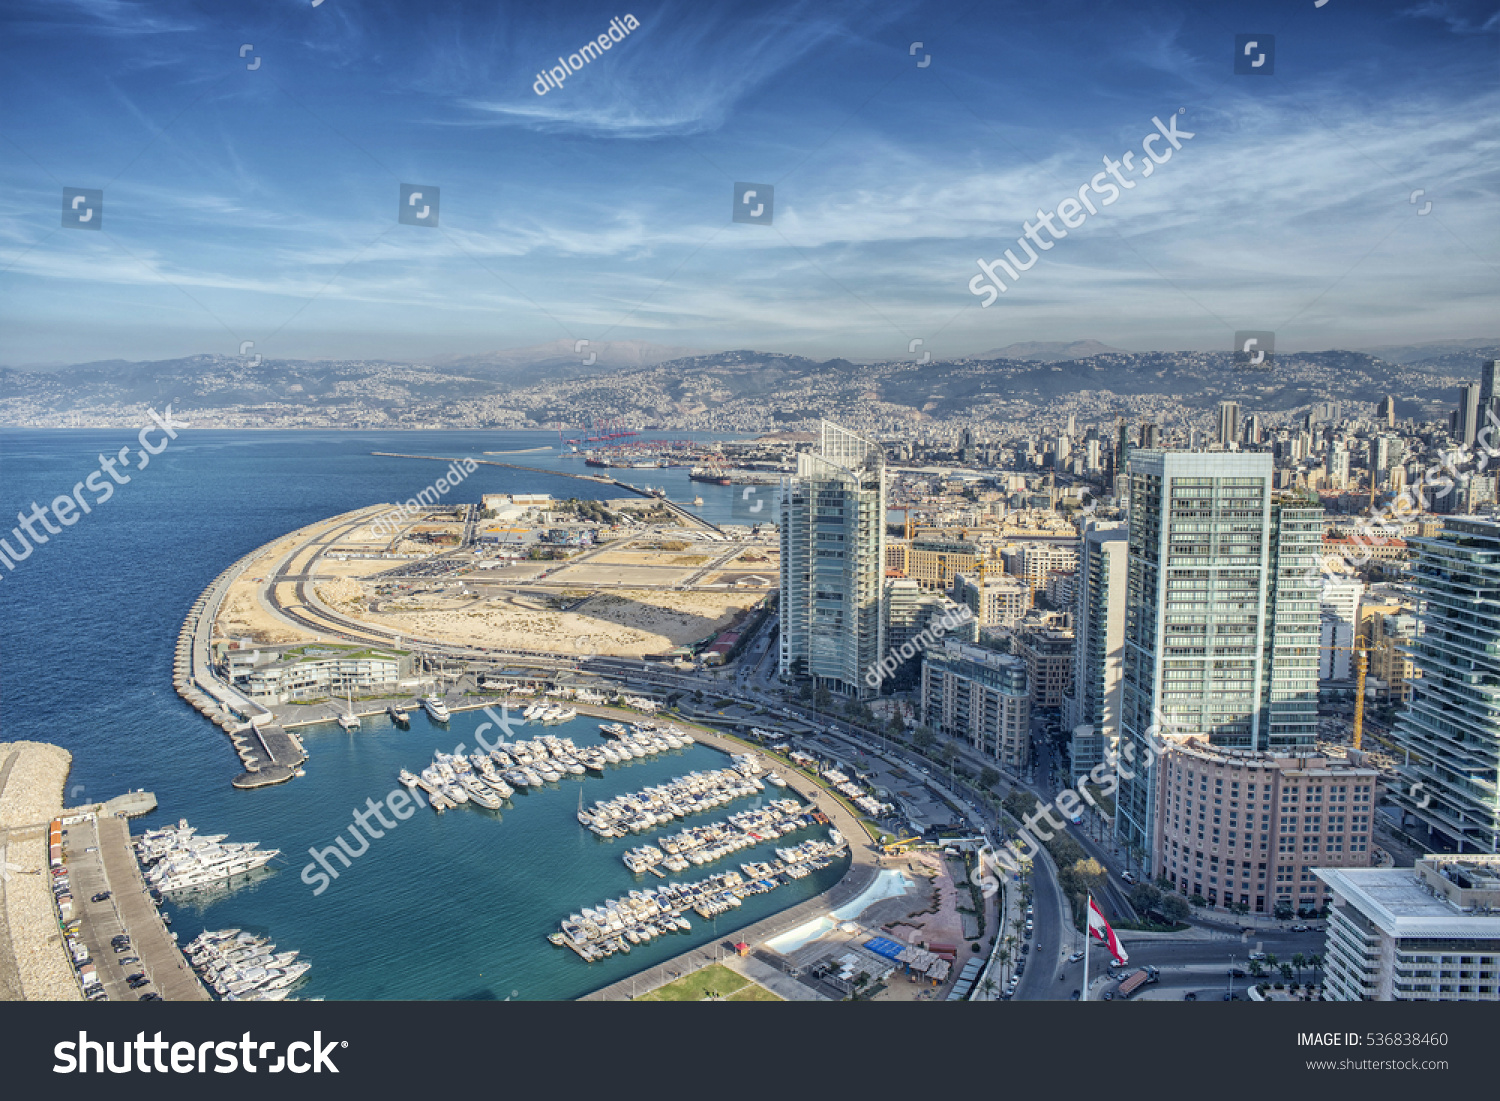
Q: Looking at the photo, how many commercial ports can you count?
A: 1